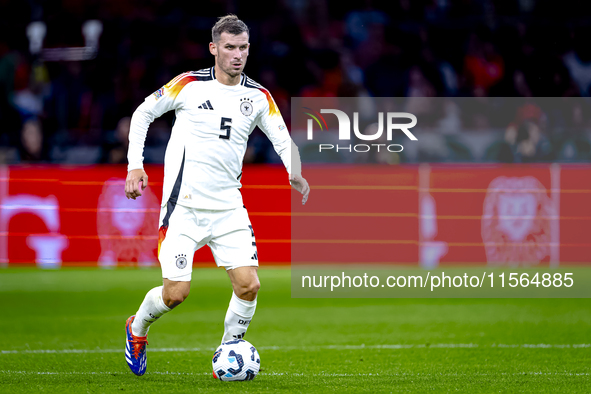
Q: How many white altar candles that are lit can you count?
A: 0